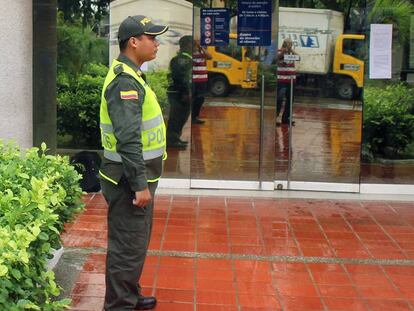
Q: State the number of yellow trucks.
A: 2